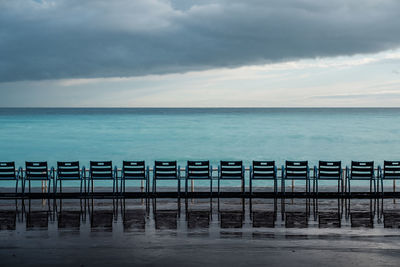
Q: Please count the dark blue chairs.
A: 13